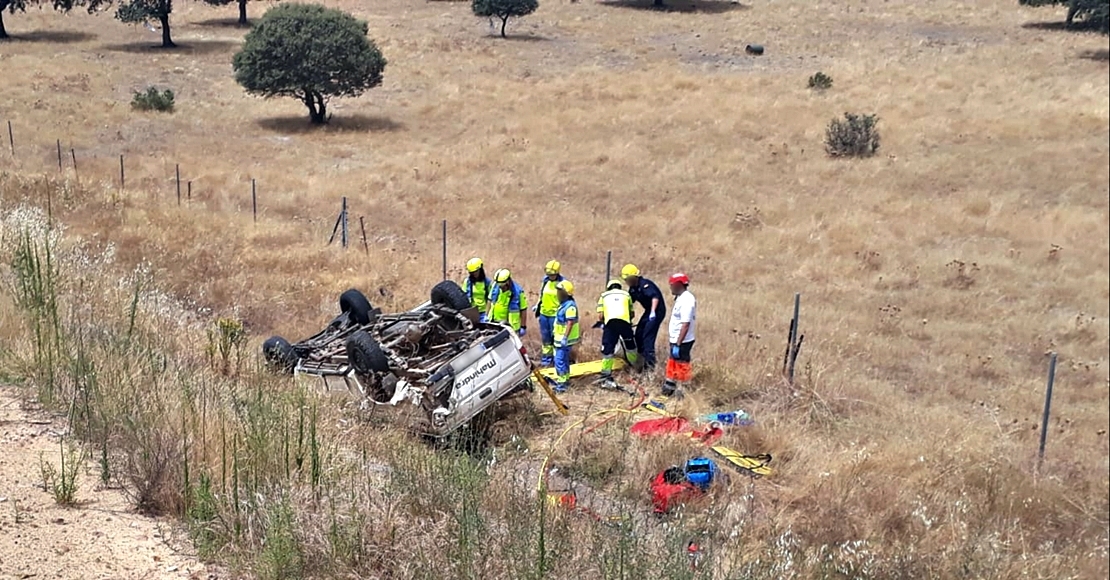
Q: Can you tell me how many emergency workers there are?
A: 7